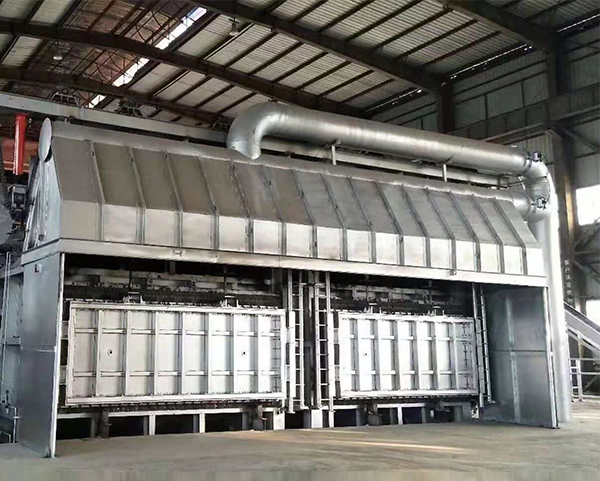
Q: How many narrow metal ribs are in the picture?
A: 15